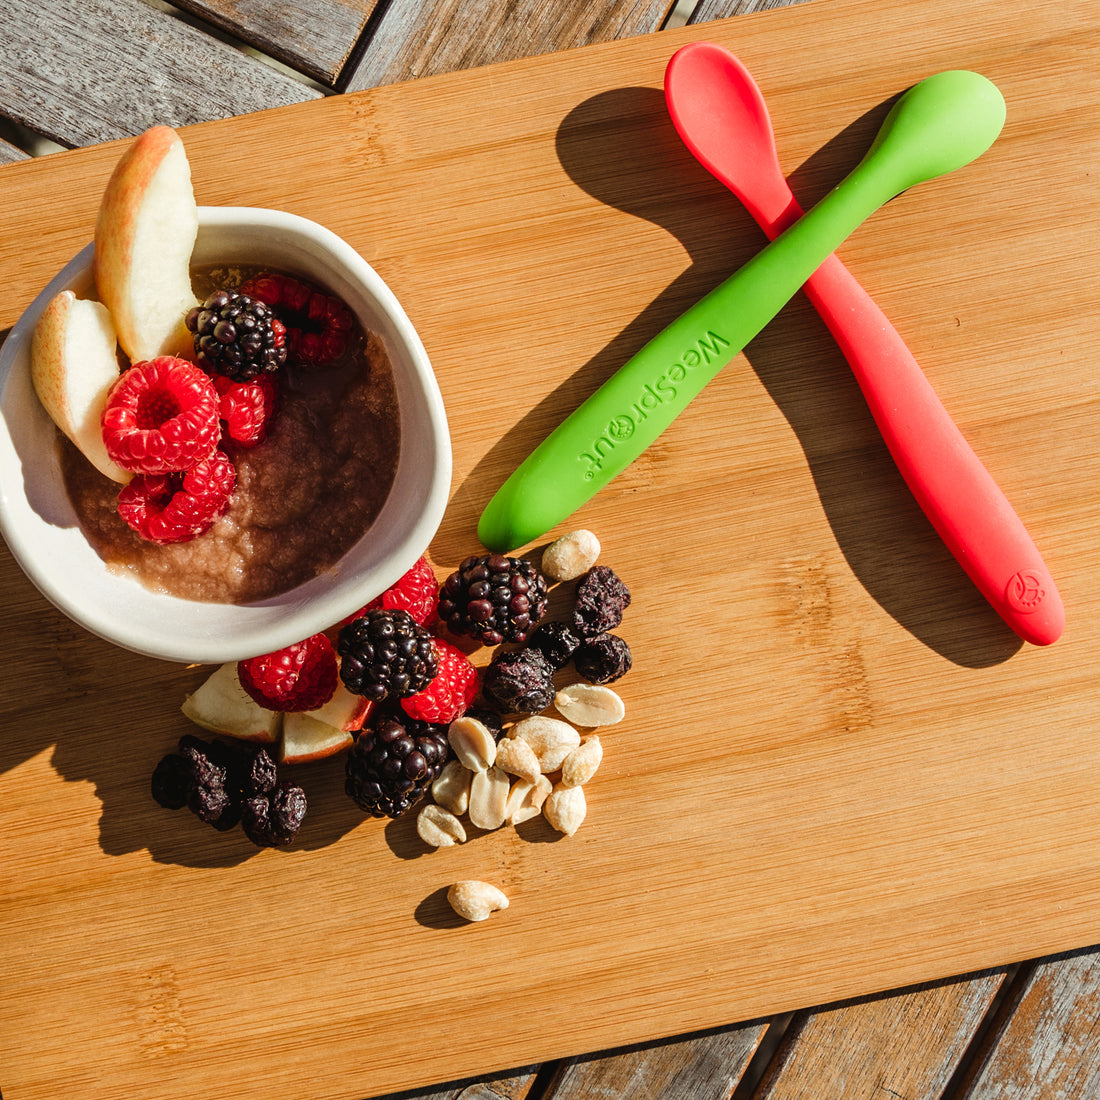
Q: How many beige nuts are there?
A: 12